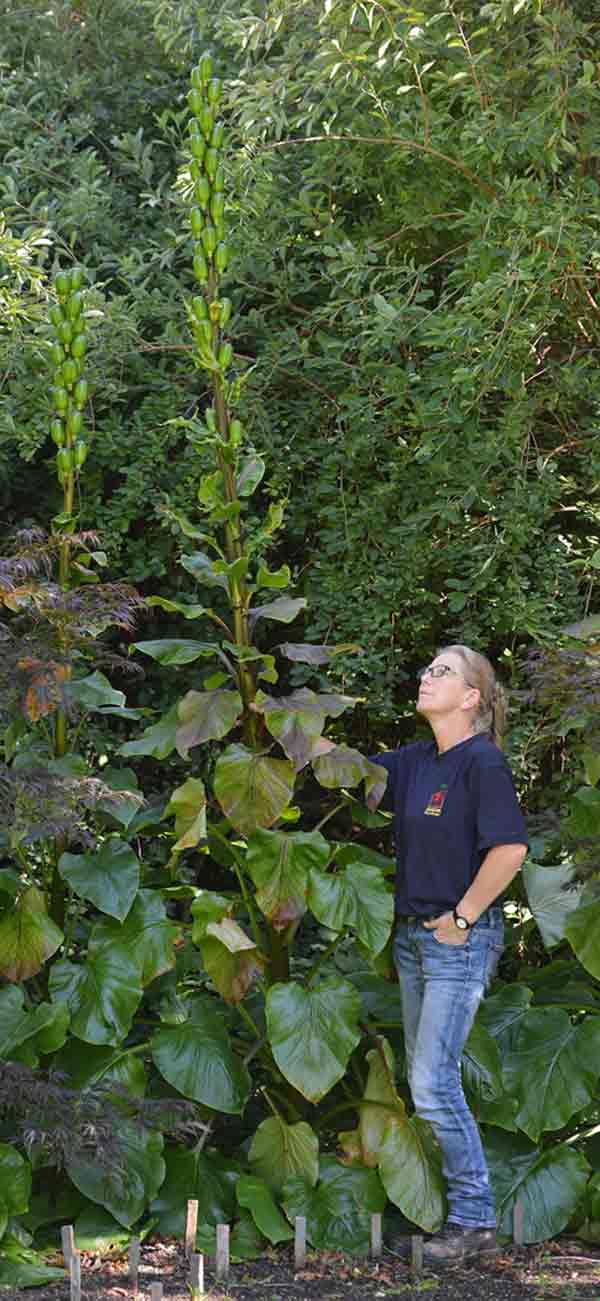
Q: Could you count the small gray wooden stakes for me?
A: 11